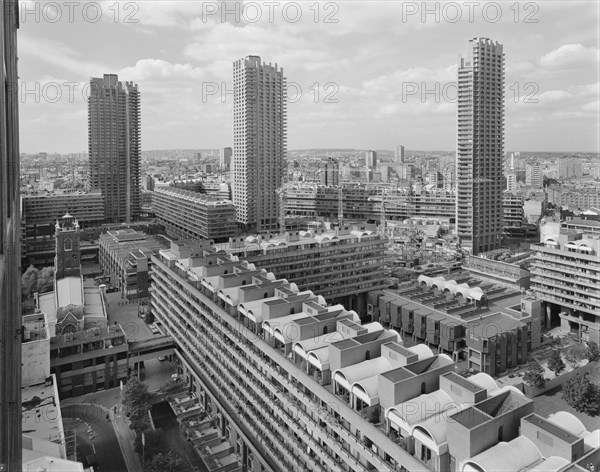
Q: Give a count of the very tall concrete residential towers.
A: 3